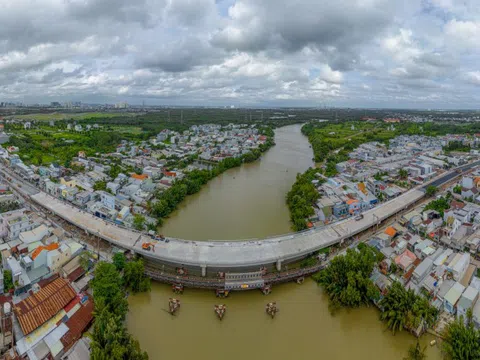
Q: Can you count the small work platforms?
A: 3